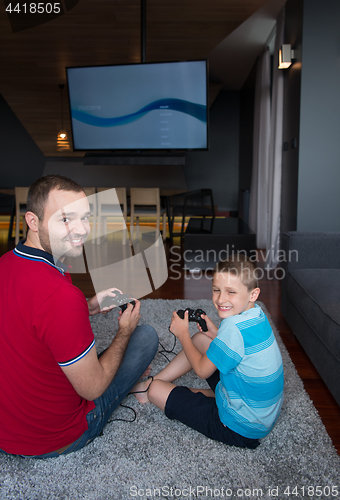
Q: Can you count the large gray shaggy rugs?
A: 1